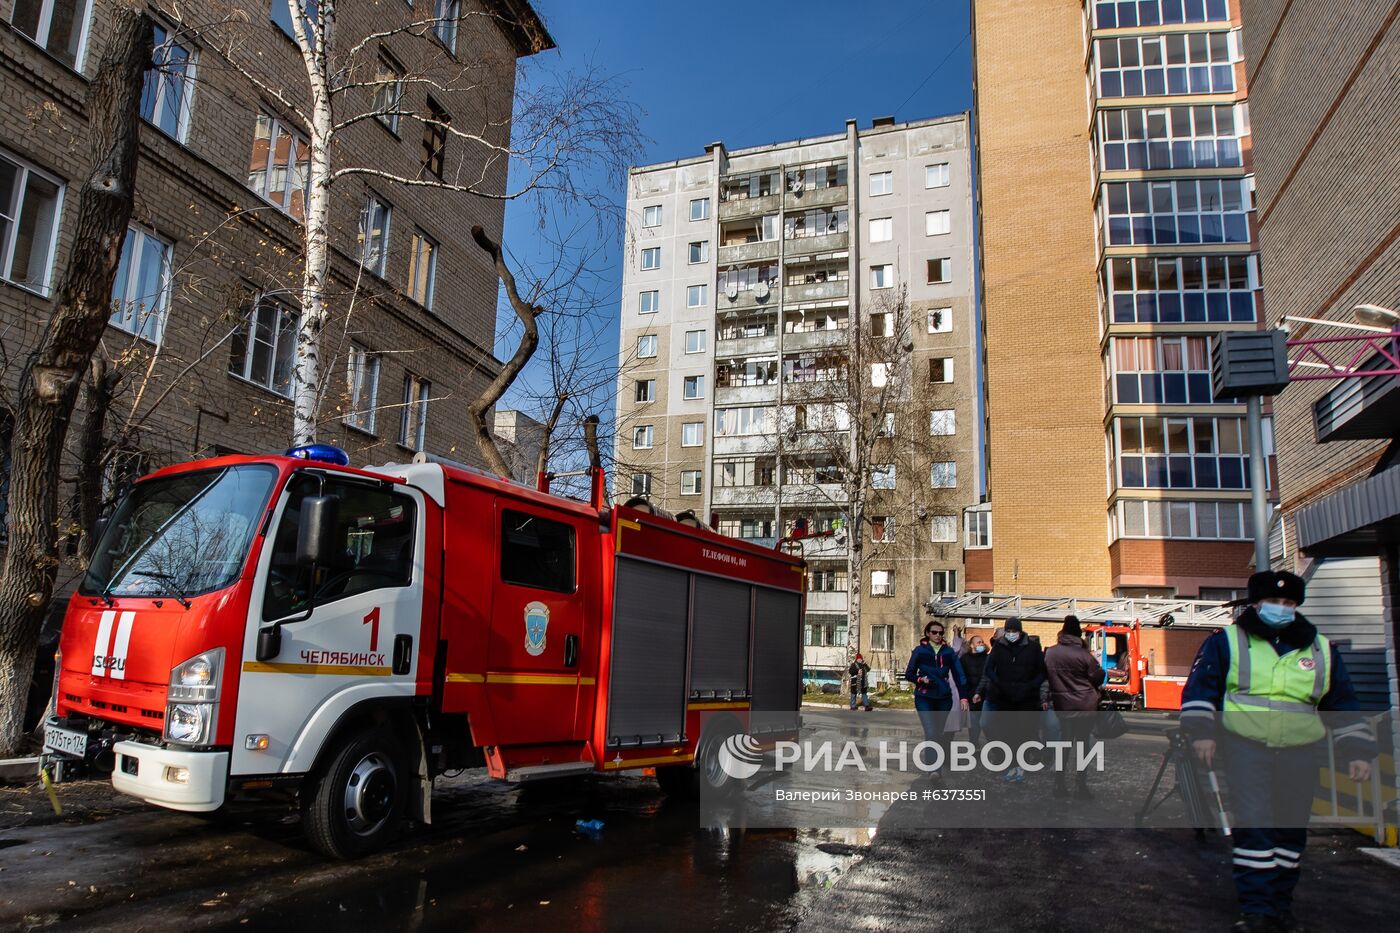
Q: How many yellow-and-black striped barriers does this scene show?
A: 1